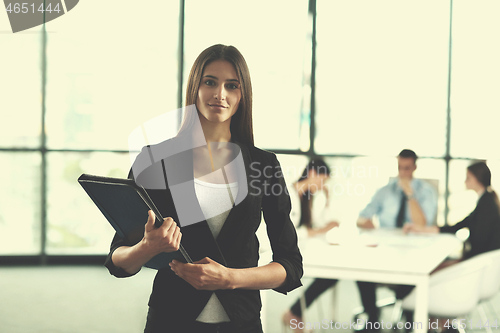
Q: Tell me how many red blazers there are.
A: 0